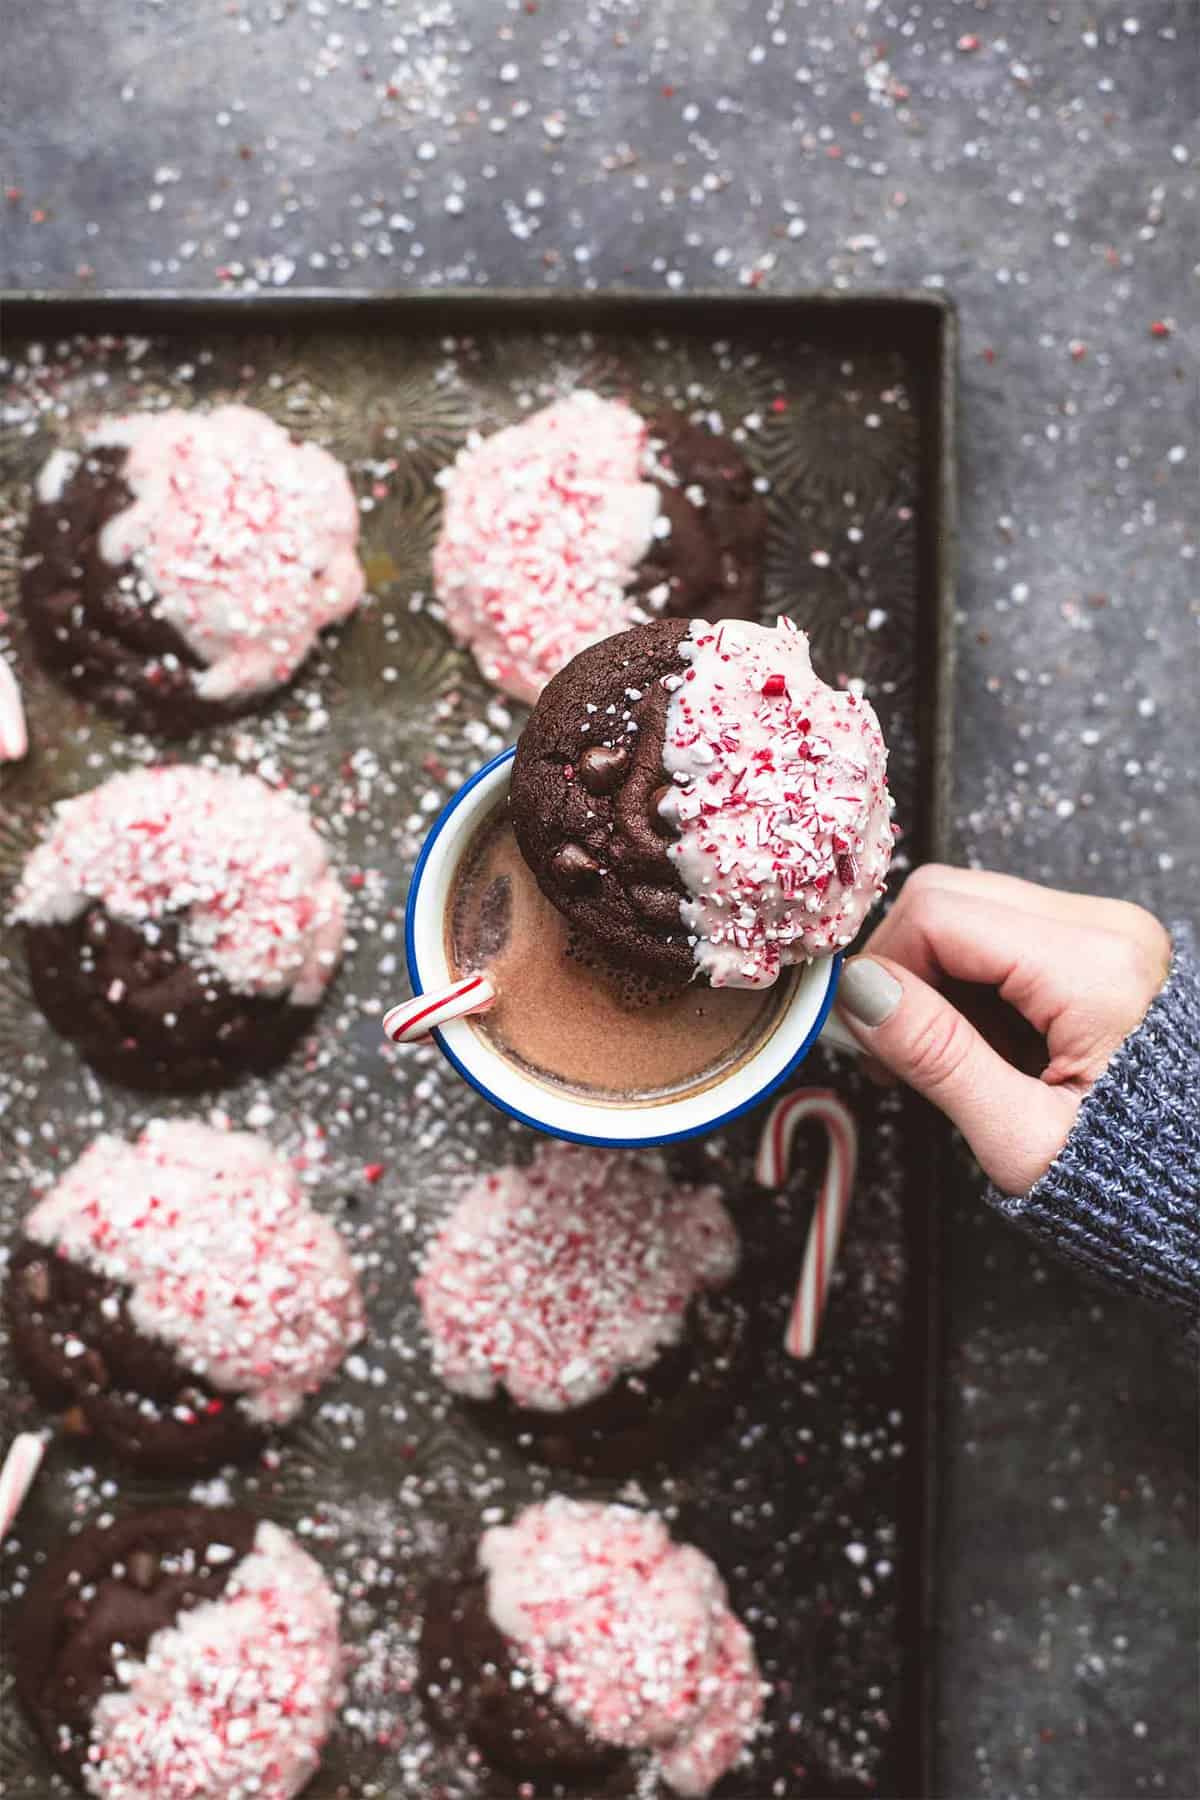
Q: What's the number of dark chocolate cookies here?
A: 8